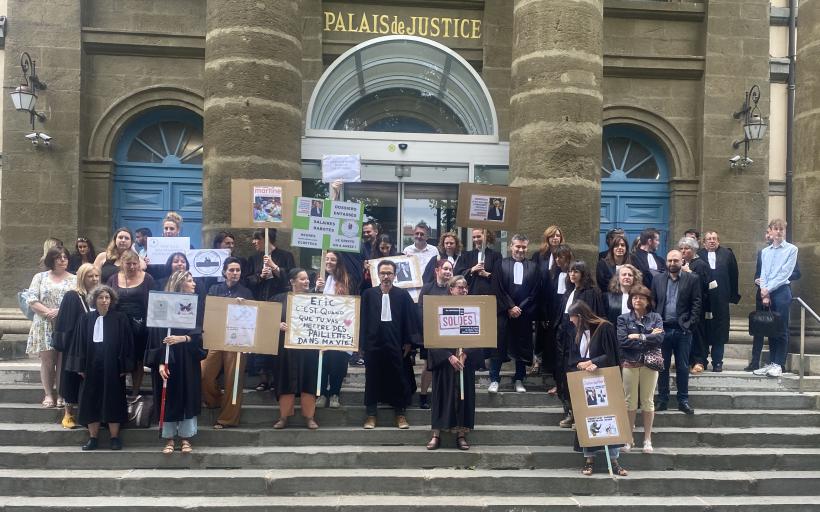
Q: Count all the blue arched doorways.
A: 2